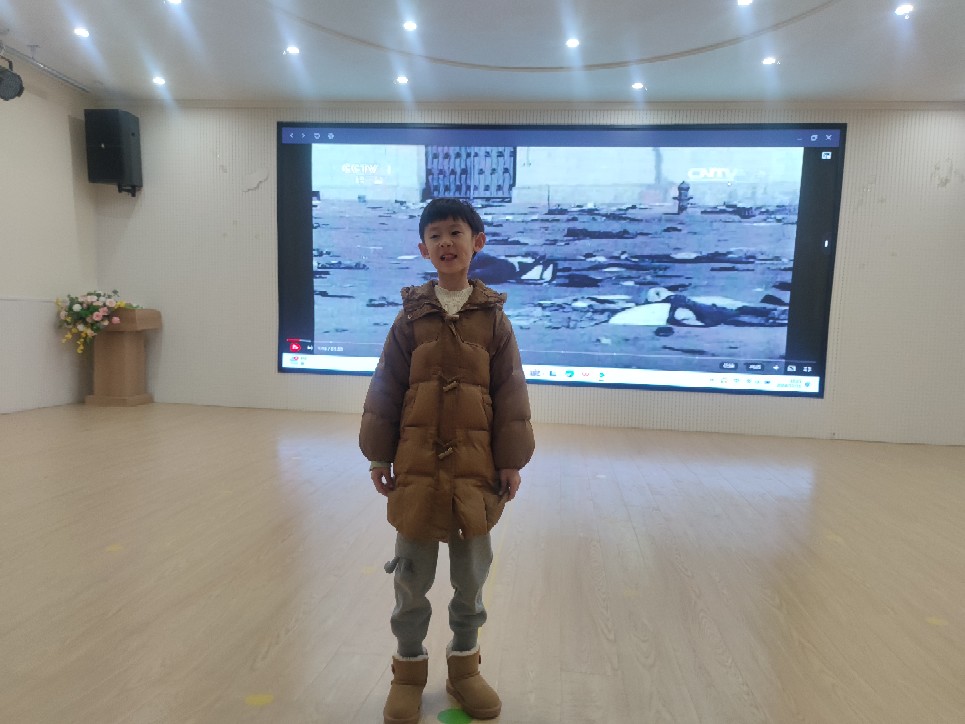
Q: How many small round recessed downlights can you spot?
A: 11